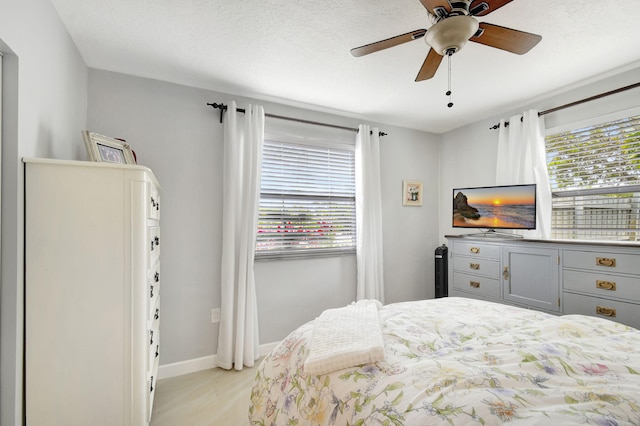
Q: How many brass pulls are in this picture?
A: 7